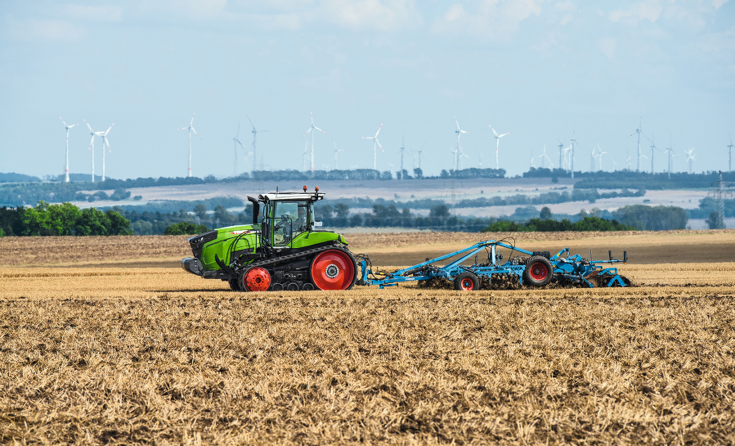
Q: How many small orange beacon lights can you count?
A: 2